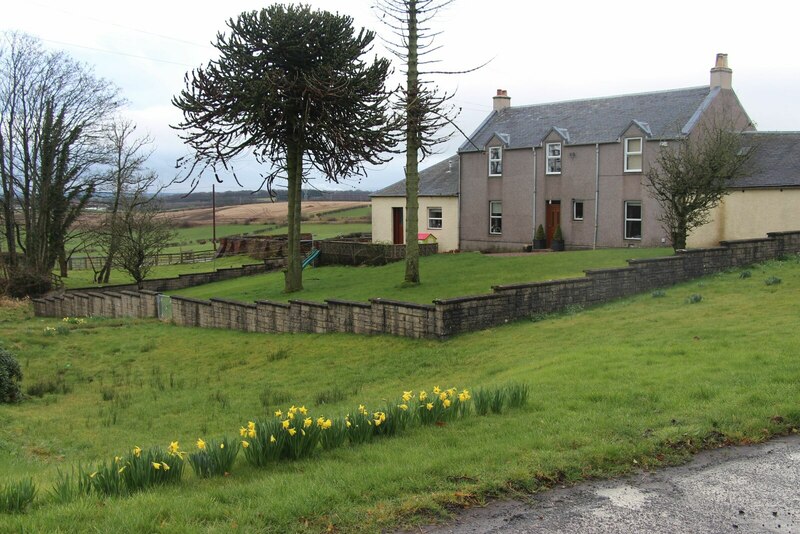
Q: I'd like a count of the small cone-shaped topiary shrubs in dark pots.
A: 2